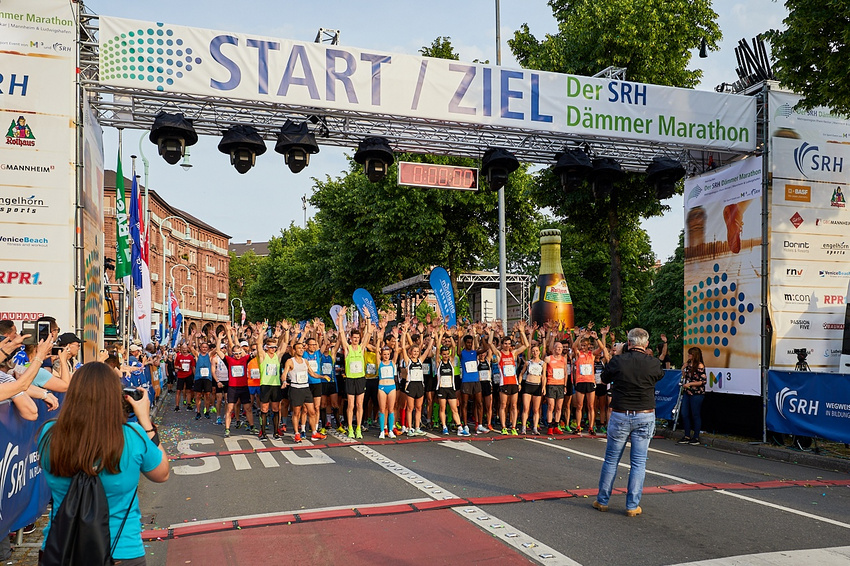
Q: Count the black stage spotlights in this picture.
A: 8